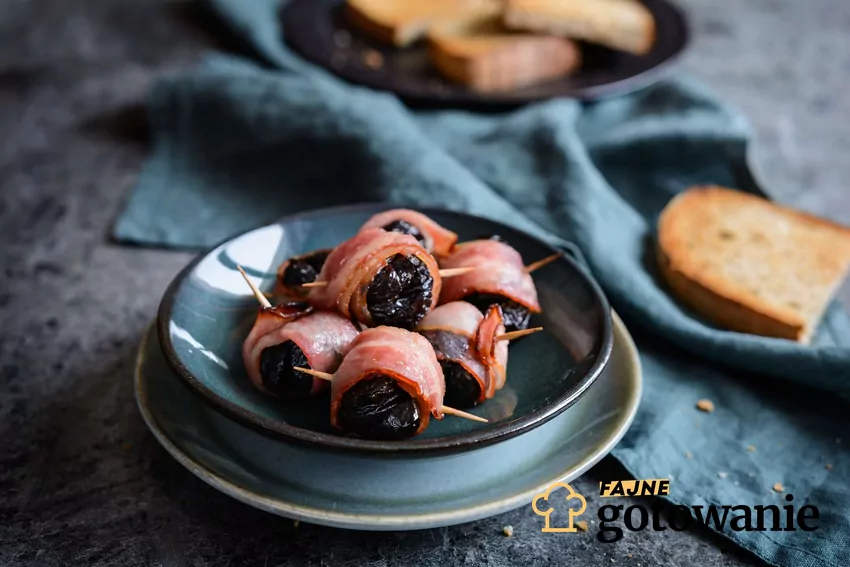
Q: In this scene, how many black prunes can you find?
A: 7